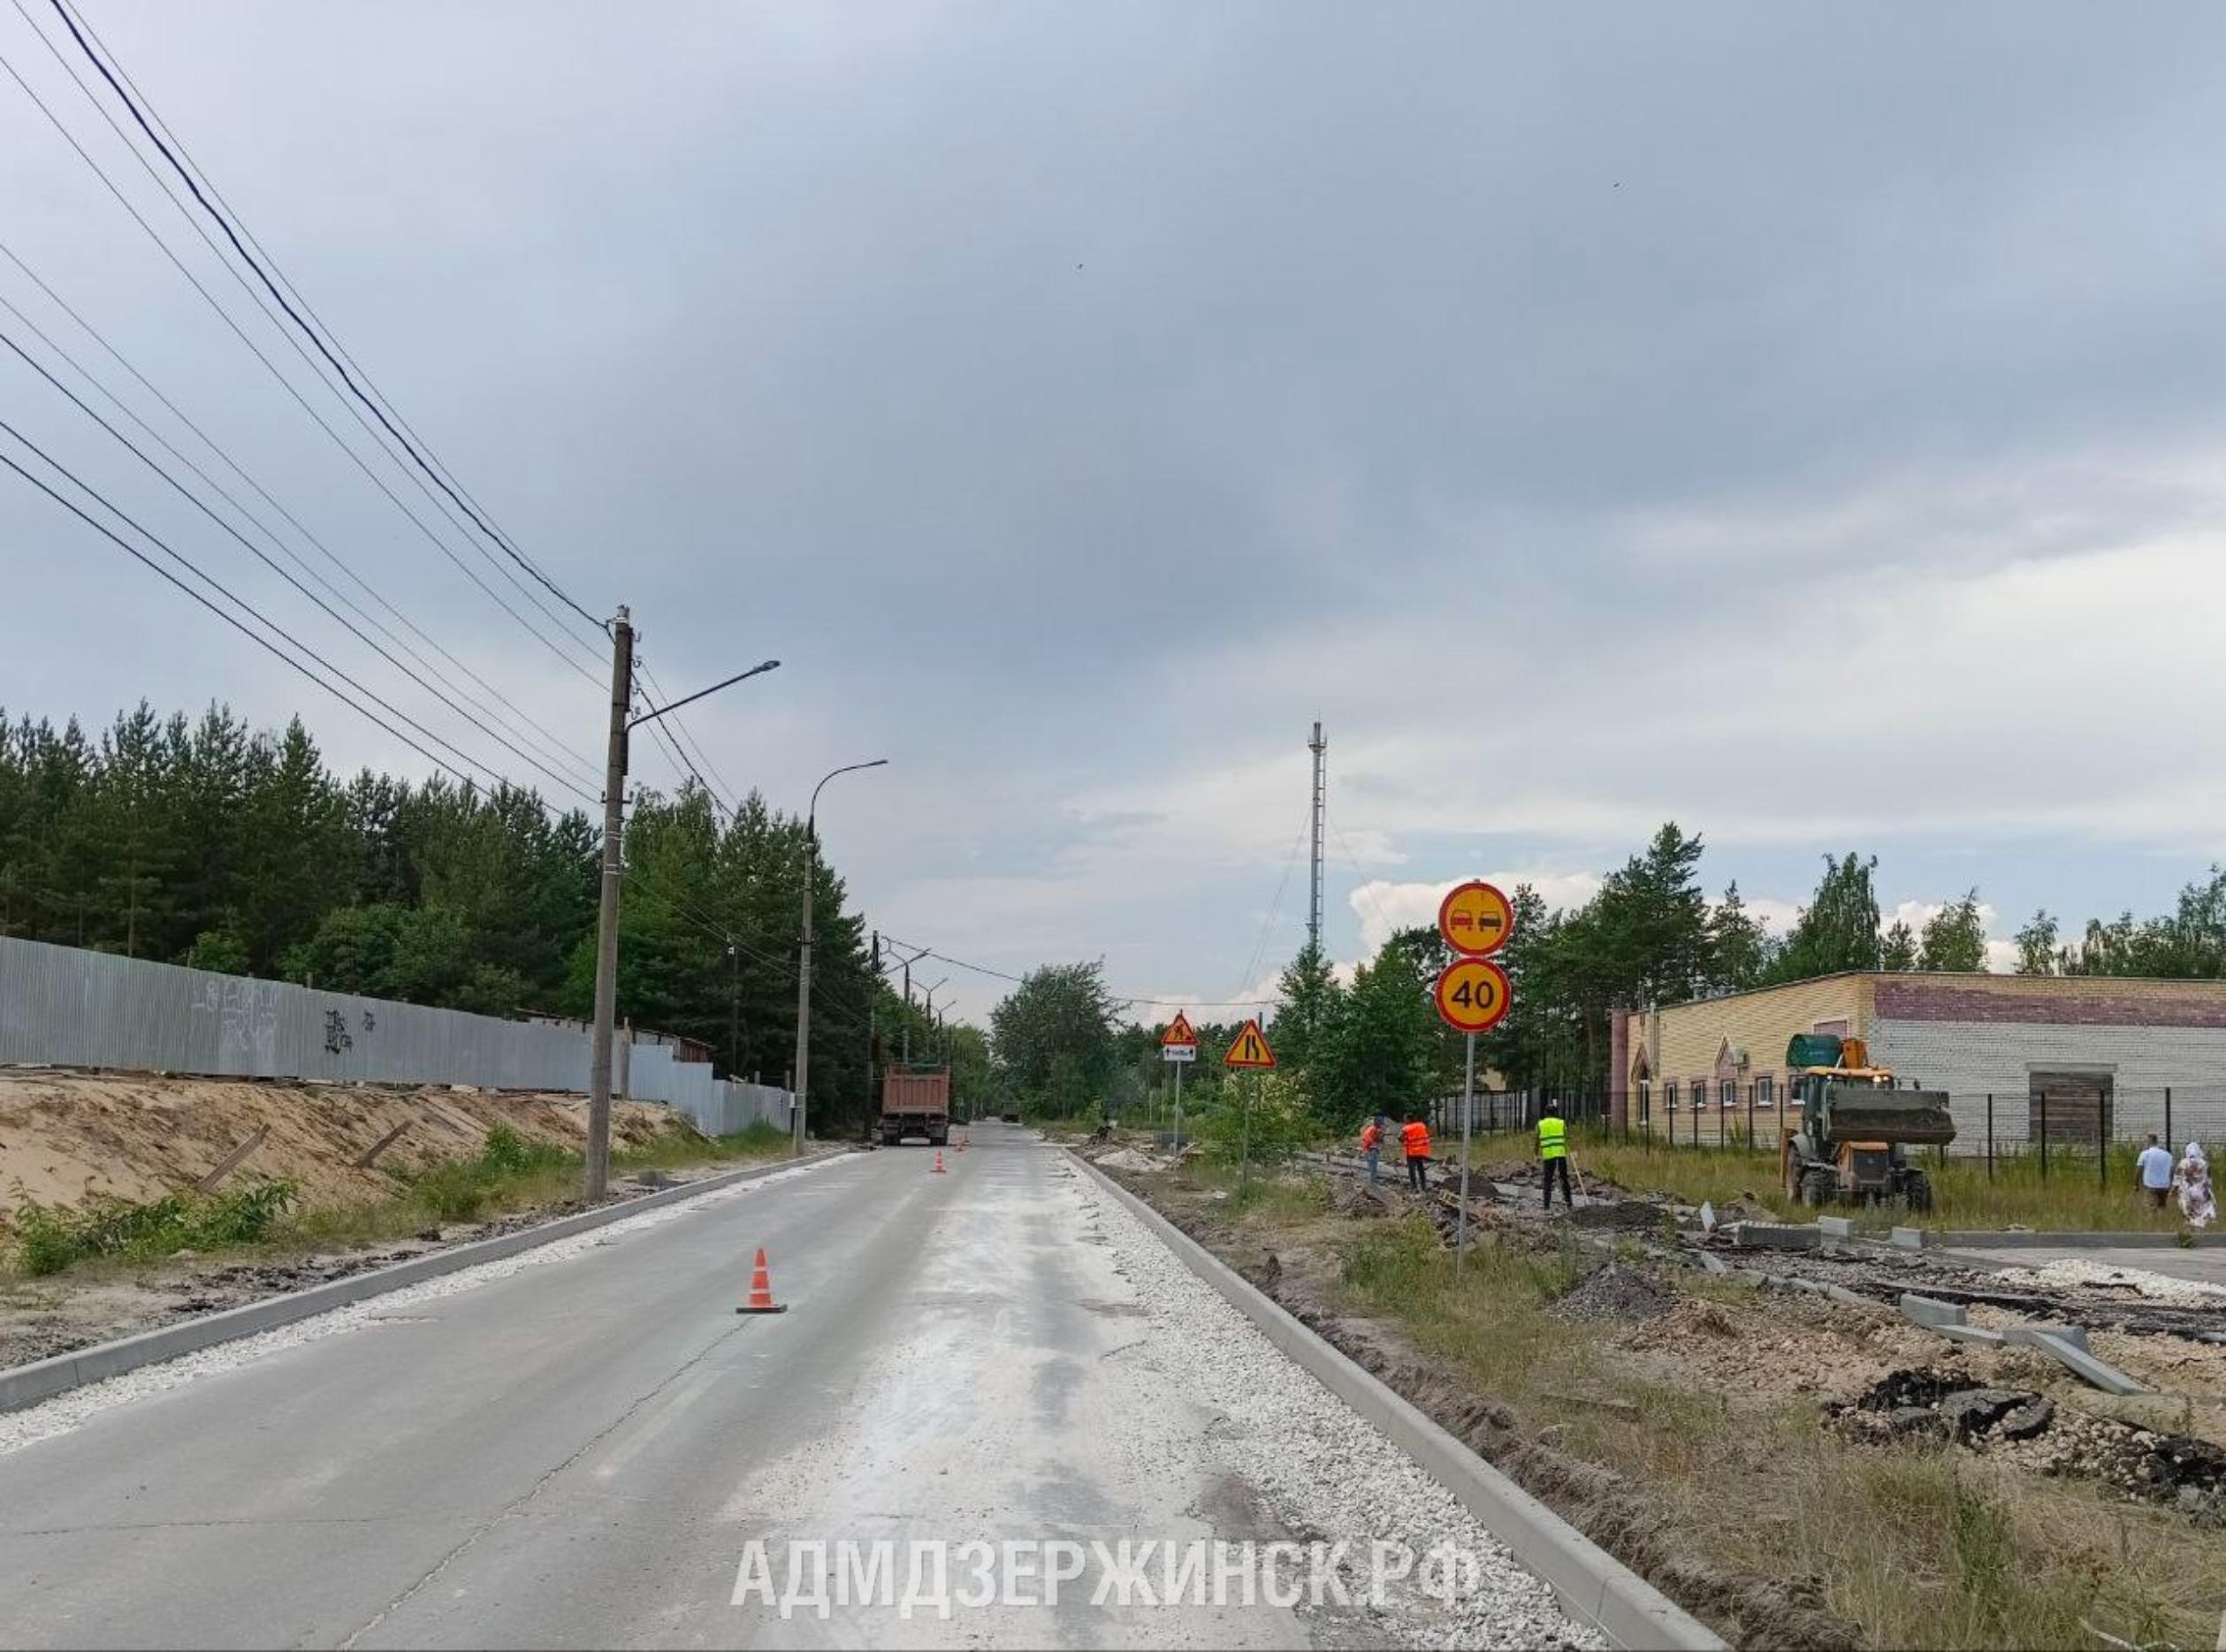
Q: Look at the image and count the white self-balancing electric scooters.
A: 0